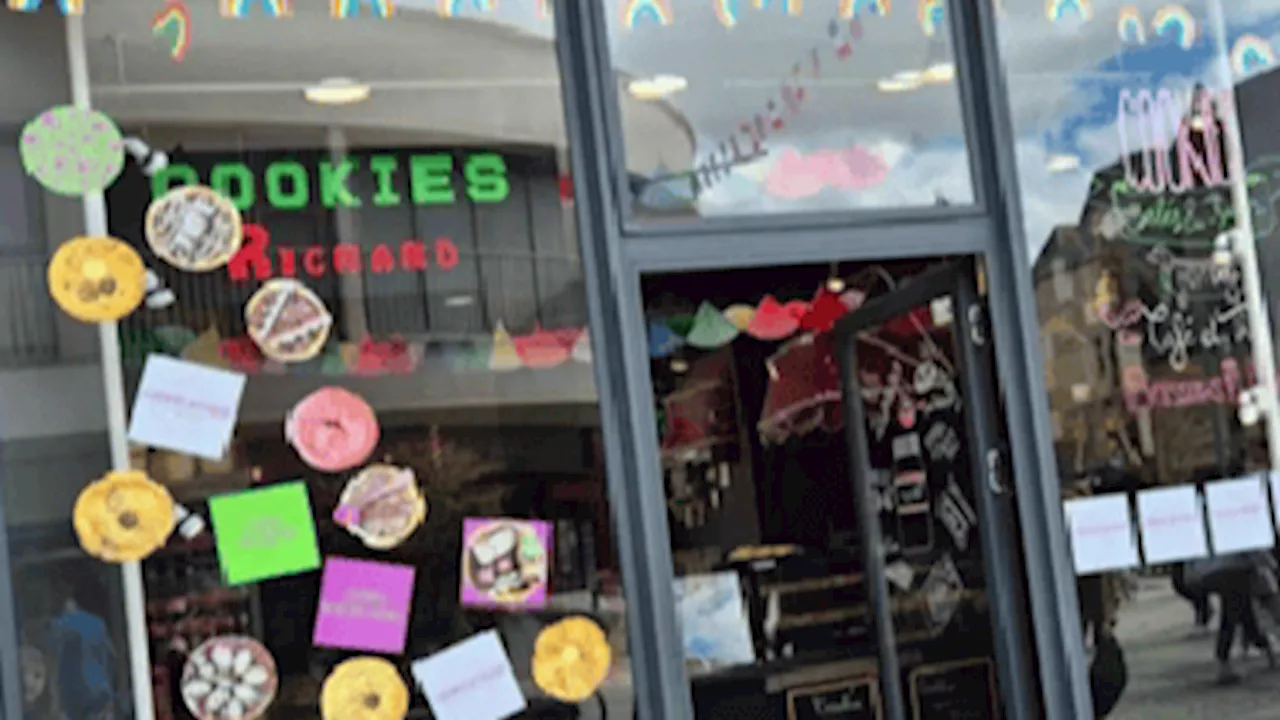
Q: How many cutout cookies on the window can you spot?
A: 11